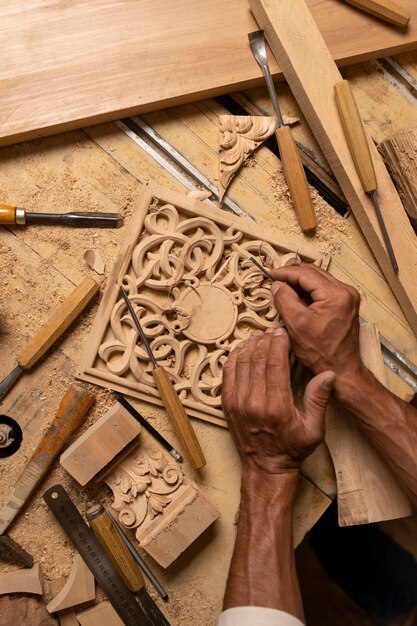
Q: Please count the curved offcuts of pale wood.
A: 2